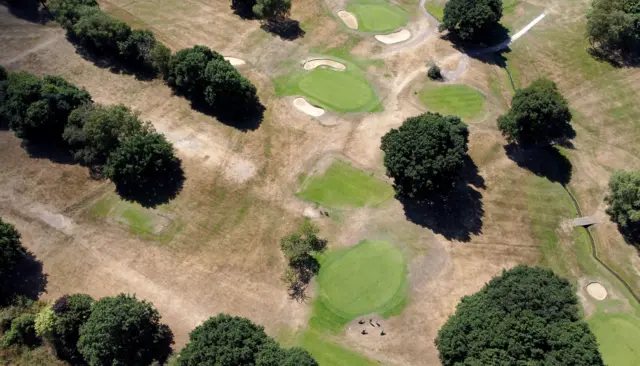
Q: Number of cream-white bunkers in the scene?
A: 6